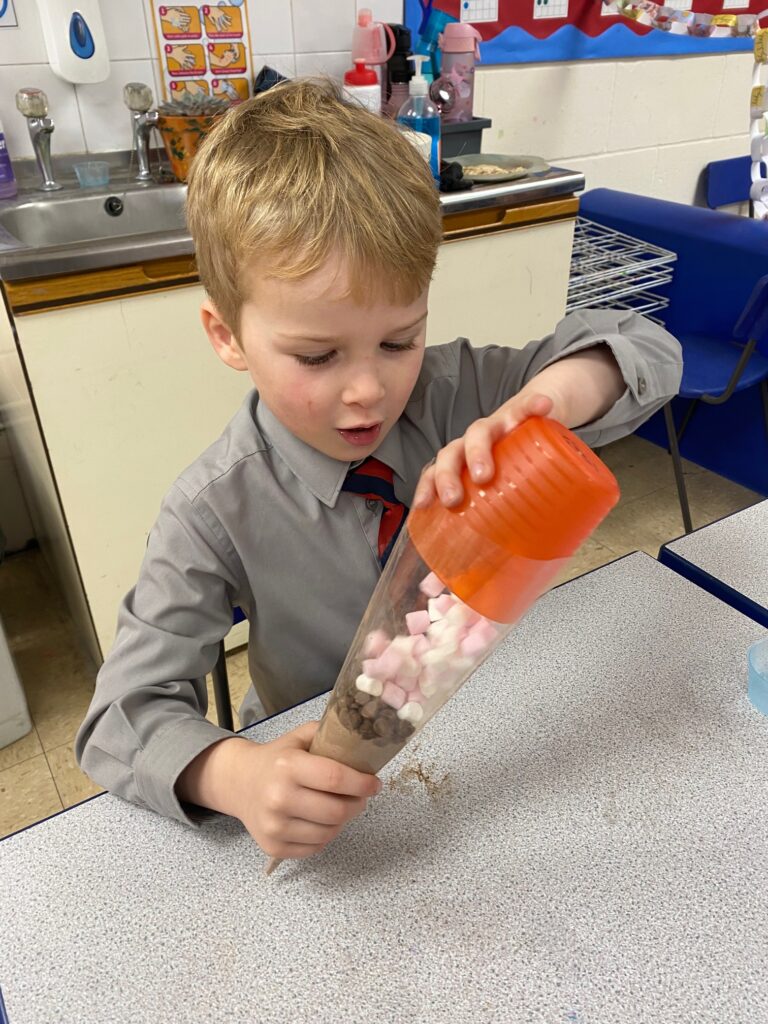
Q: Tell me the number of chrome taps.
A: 2